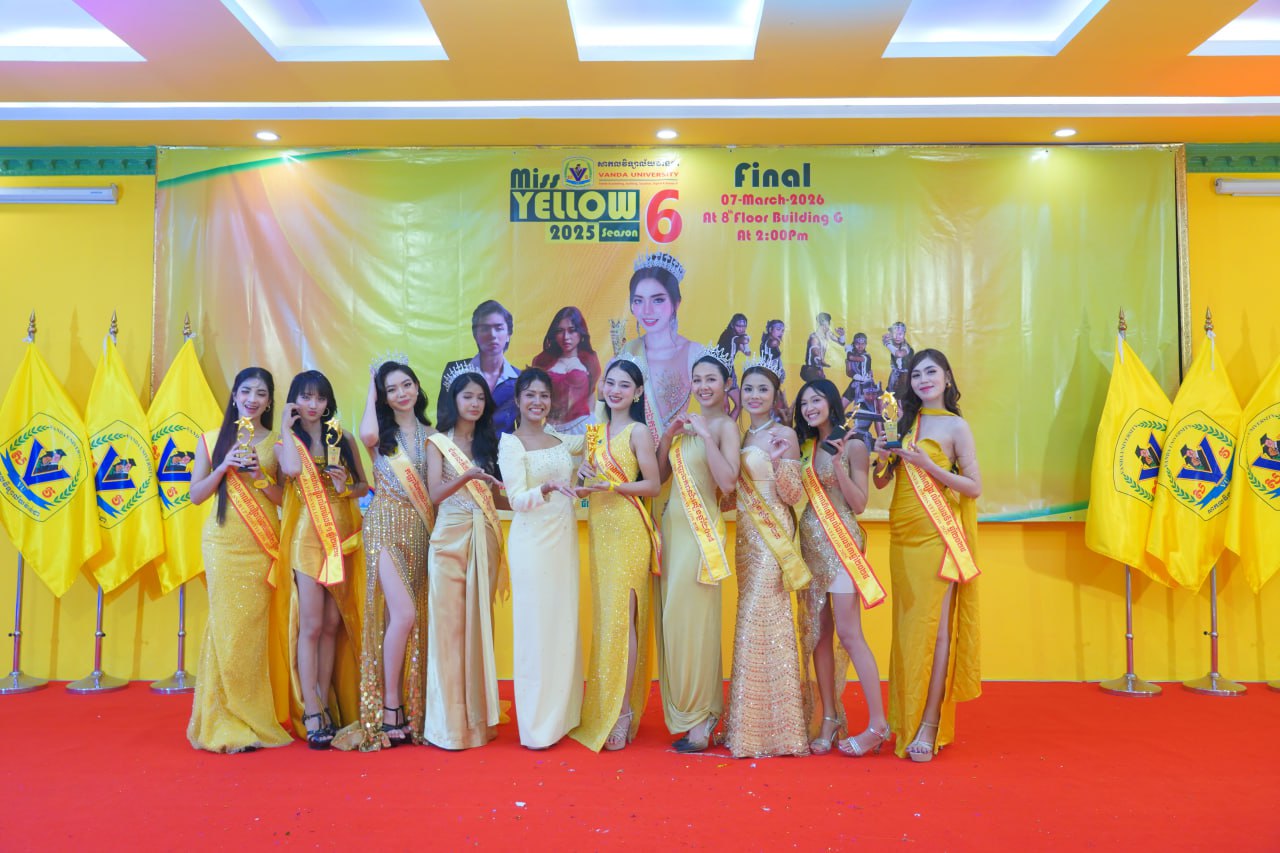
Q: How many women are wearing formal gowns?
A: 10